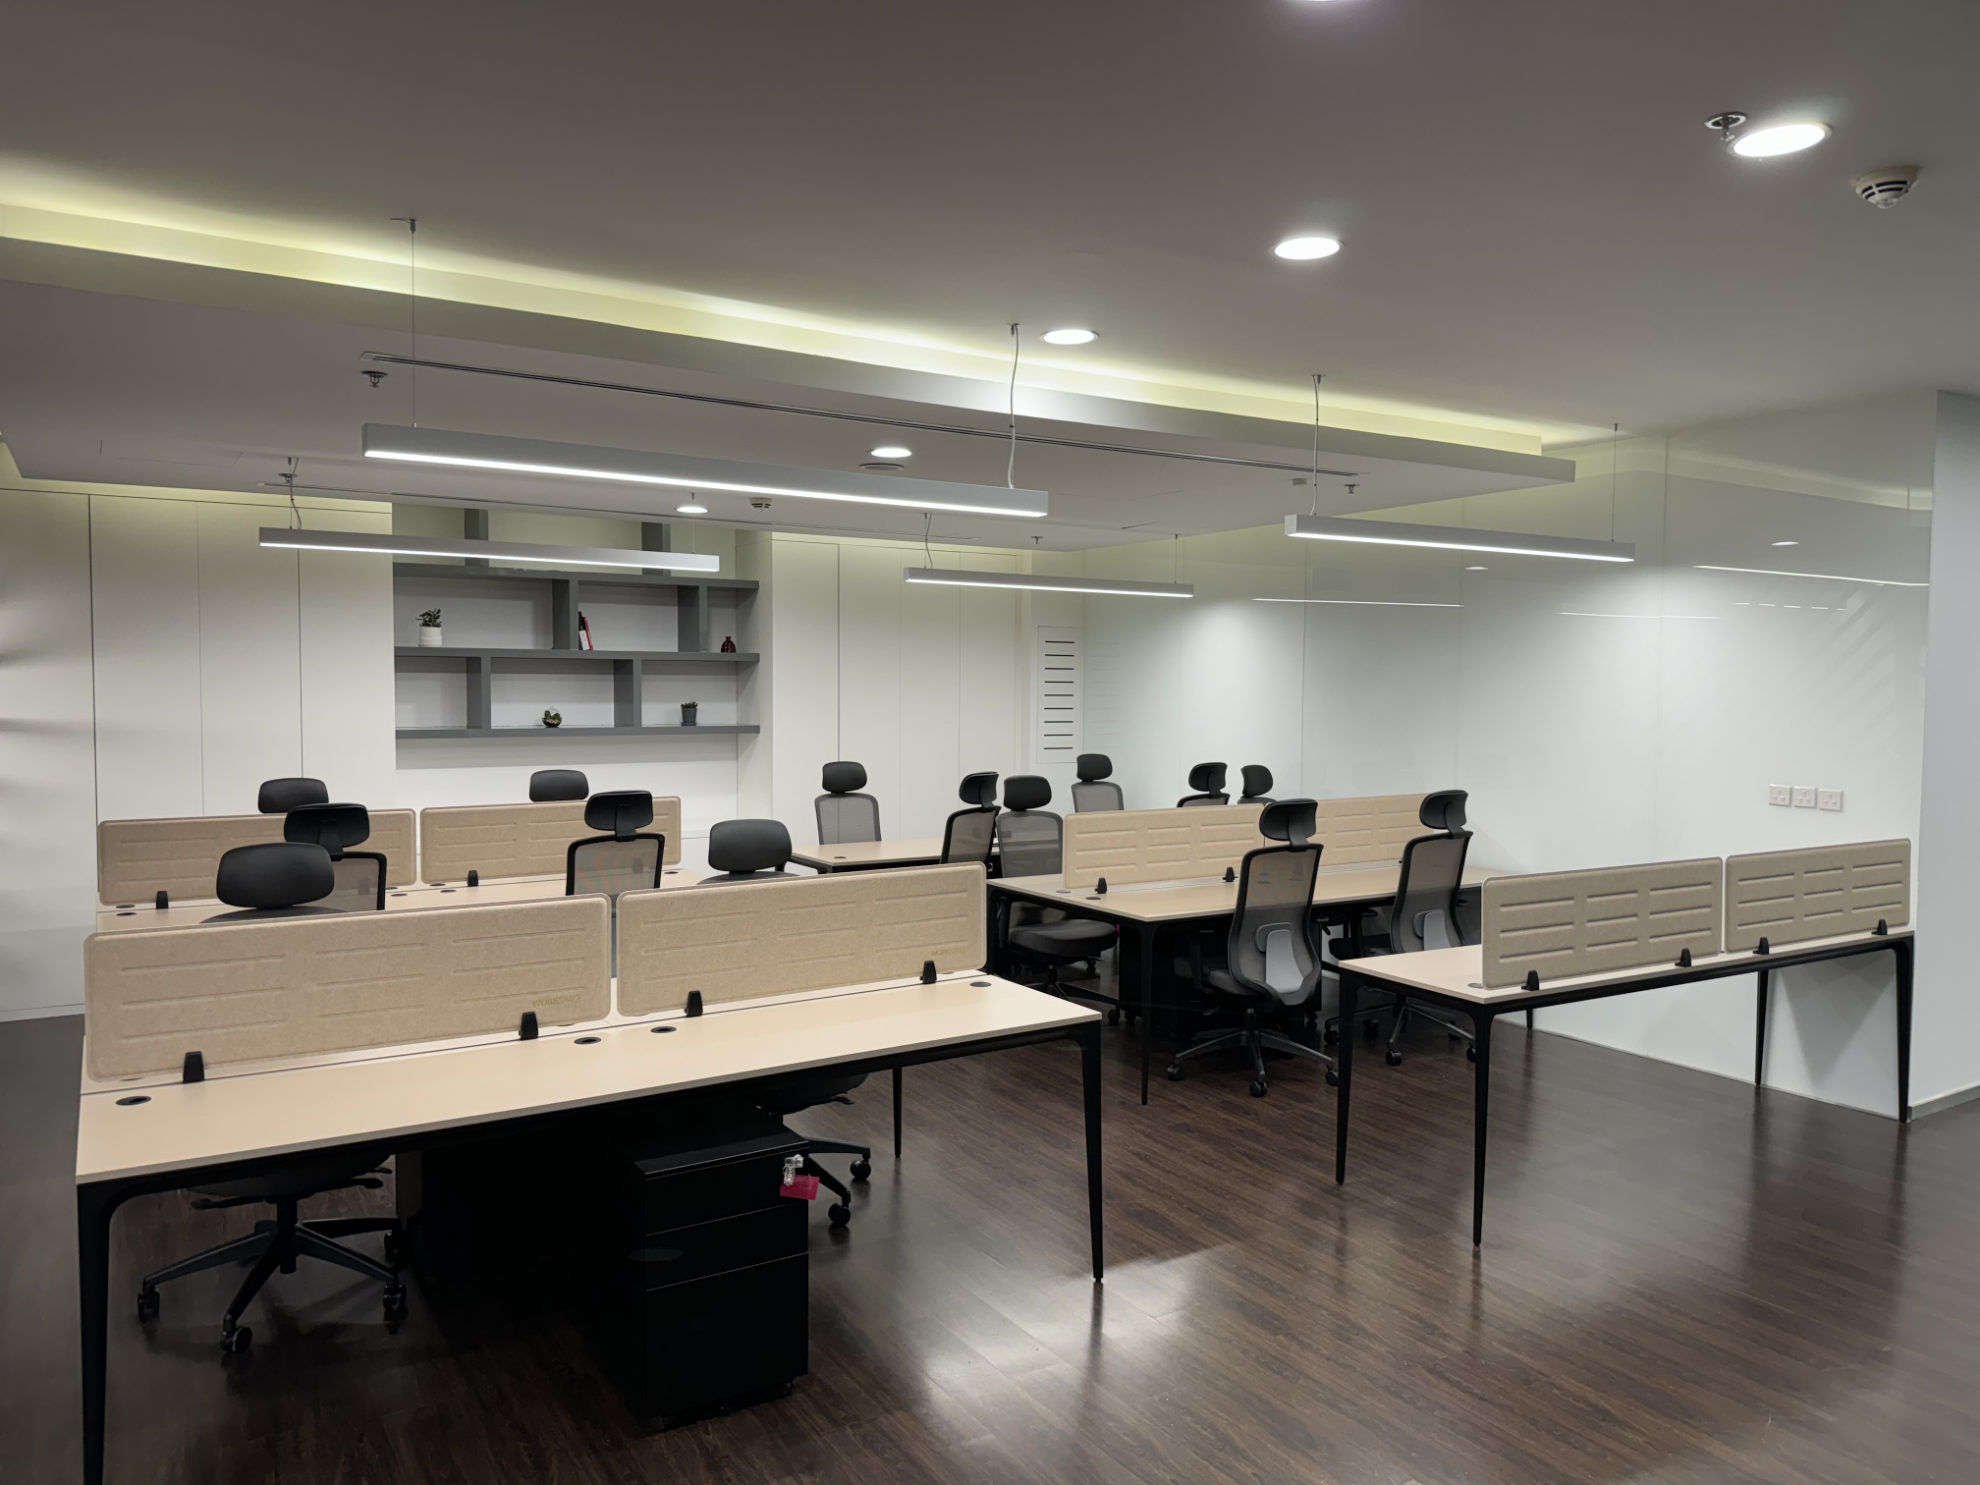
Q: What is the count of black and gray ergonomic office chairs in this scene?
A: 14